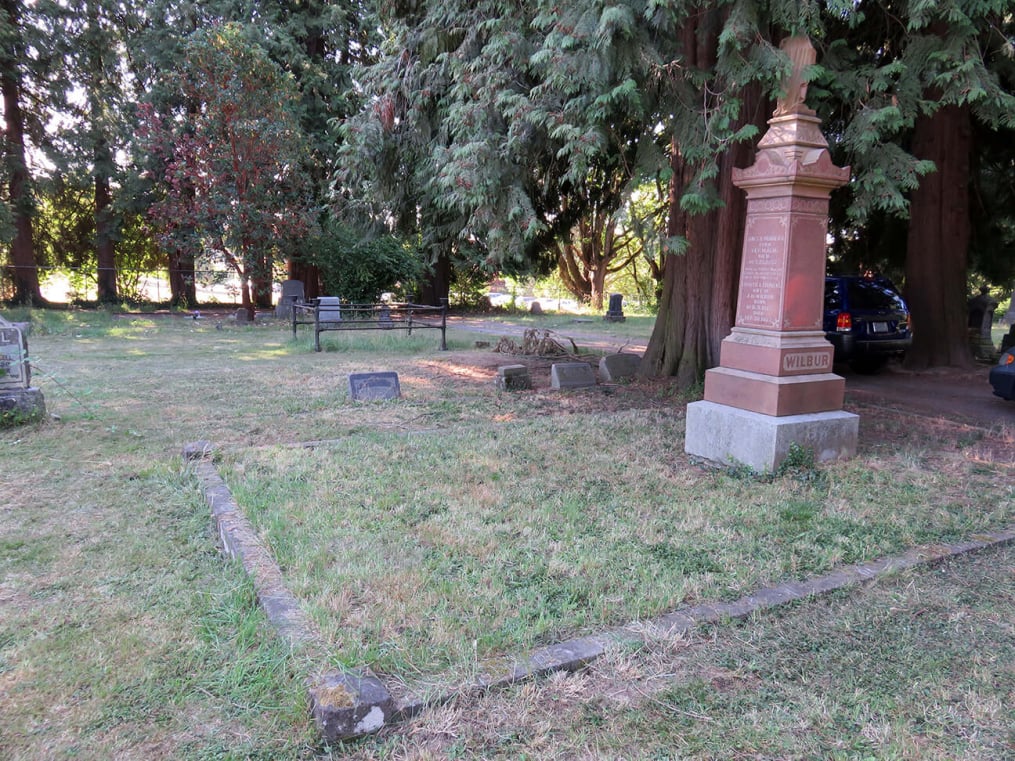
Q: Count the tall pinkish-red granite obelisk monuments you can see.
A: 1